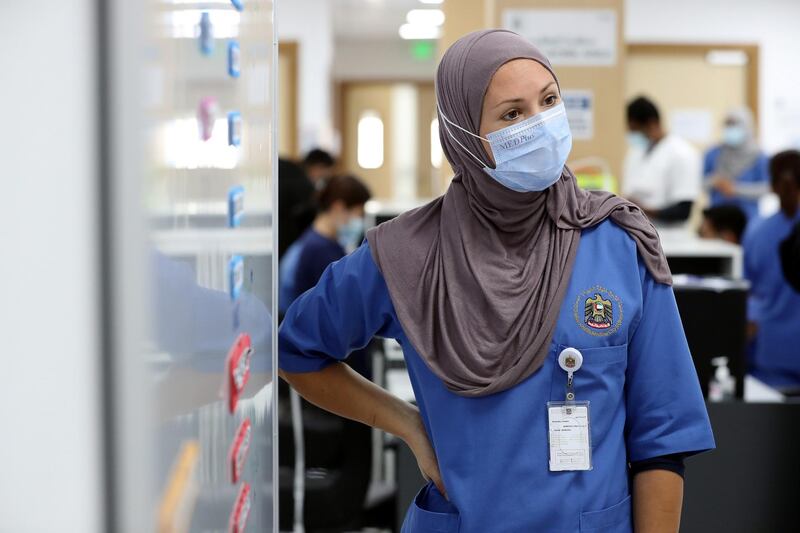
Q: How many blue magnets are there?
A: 6